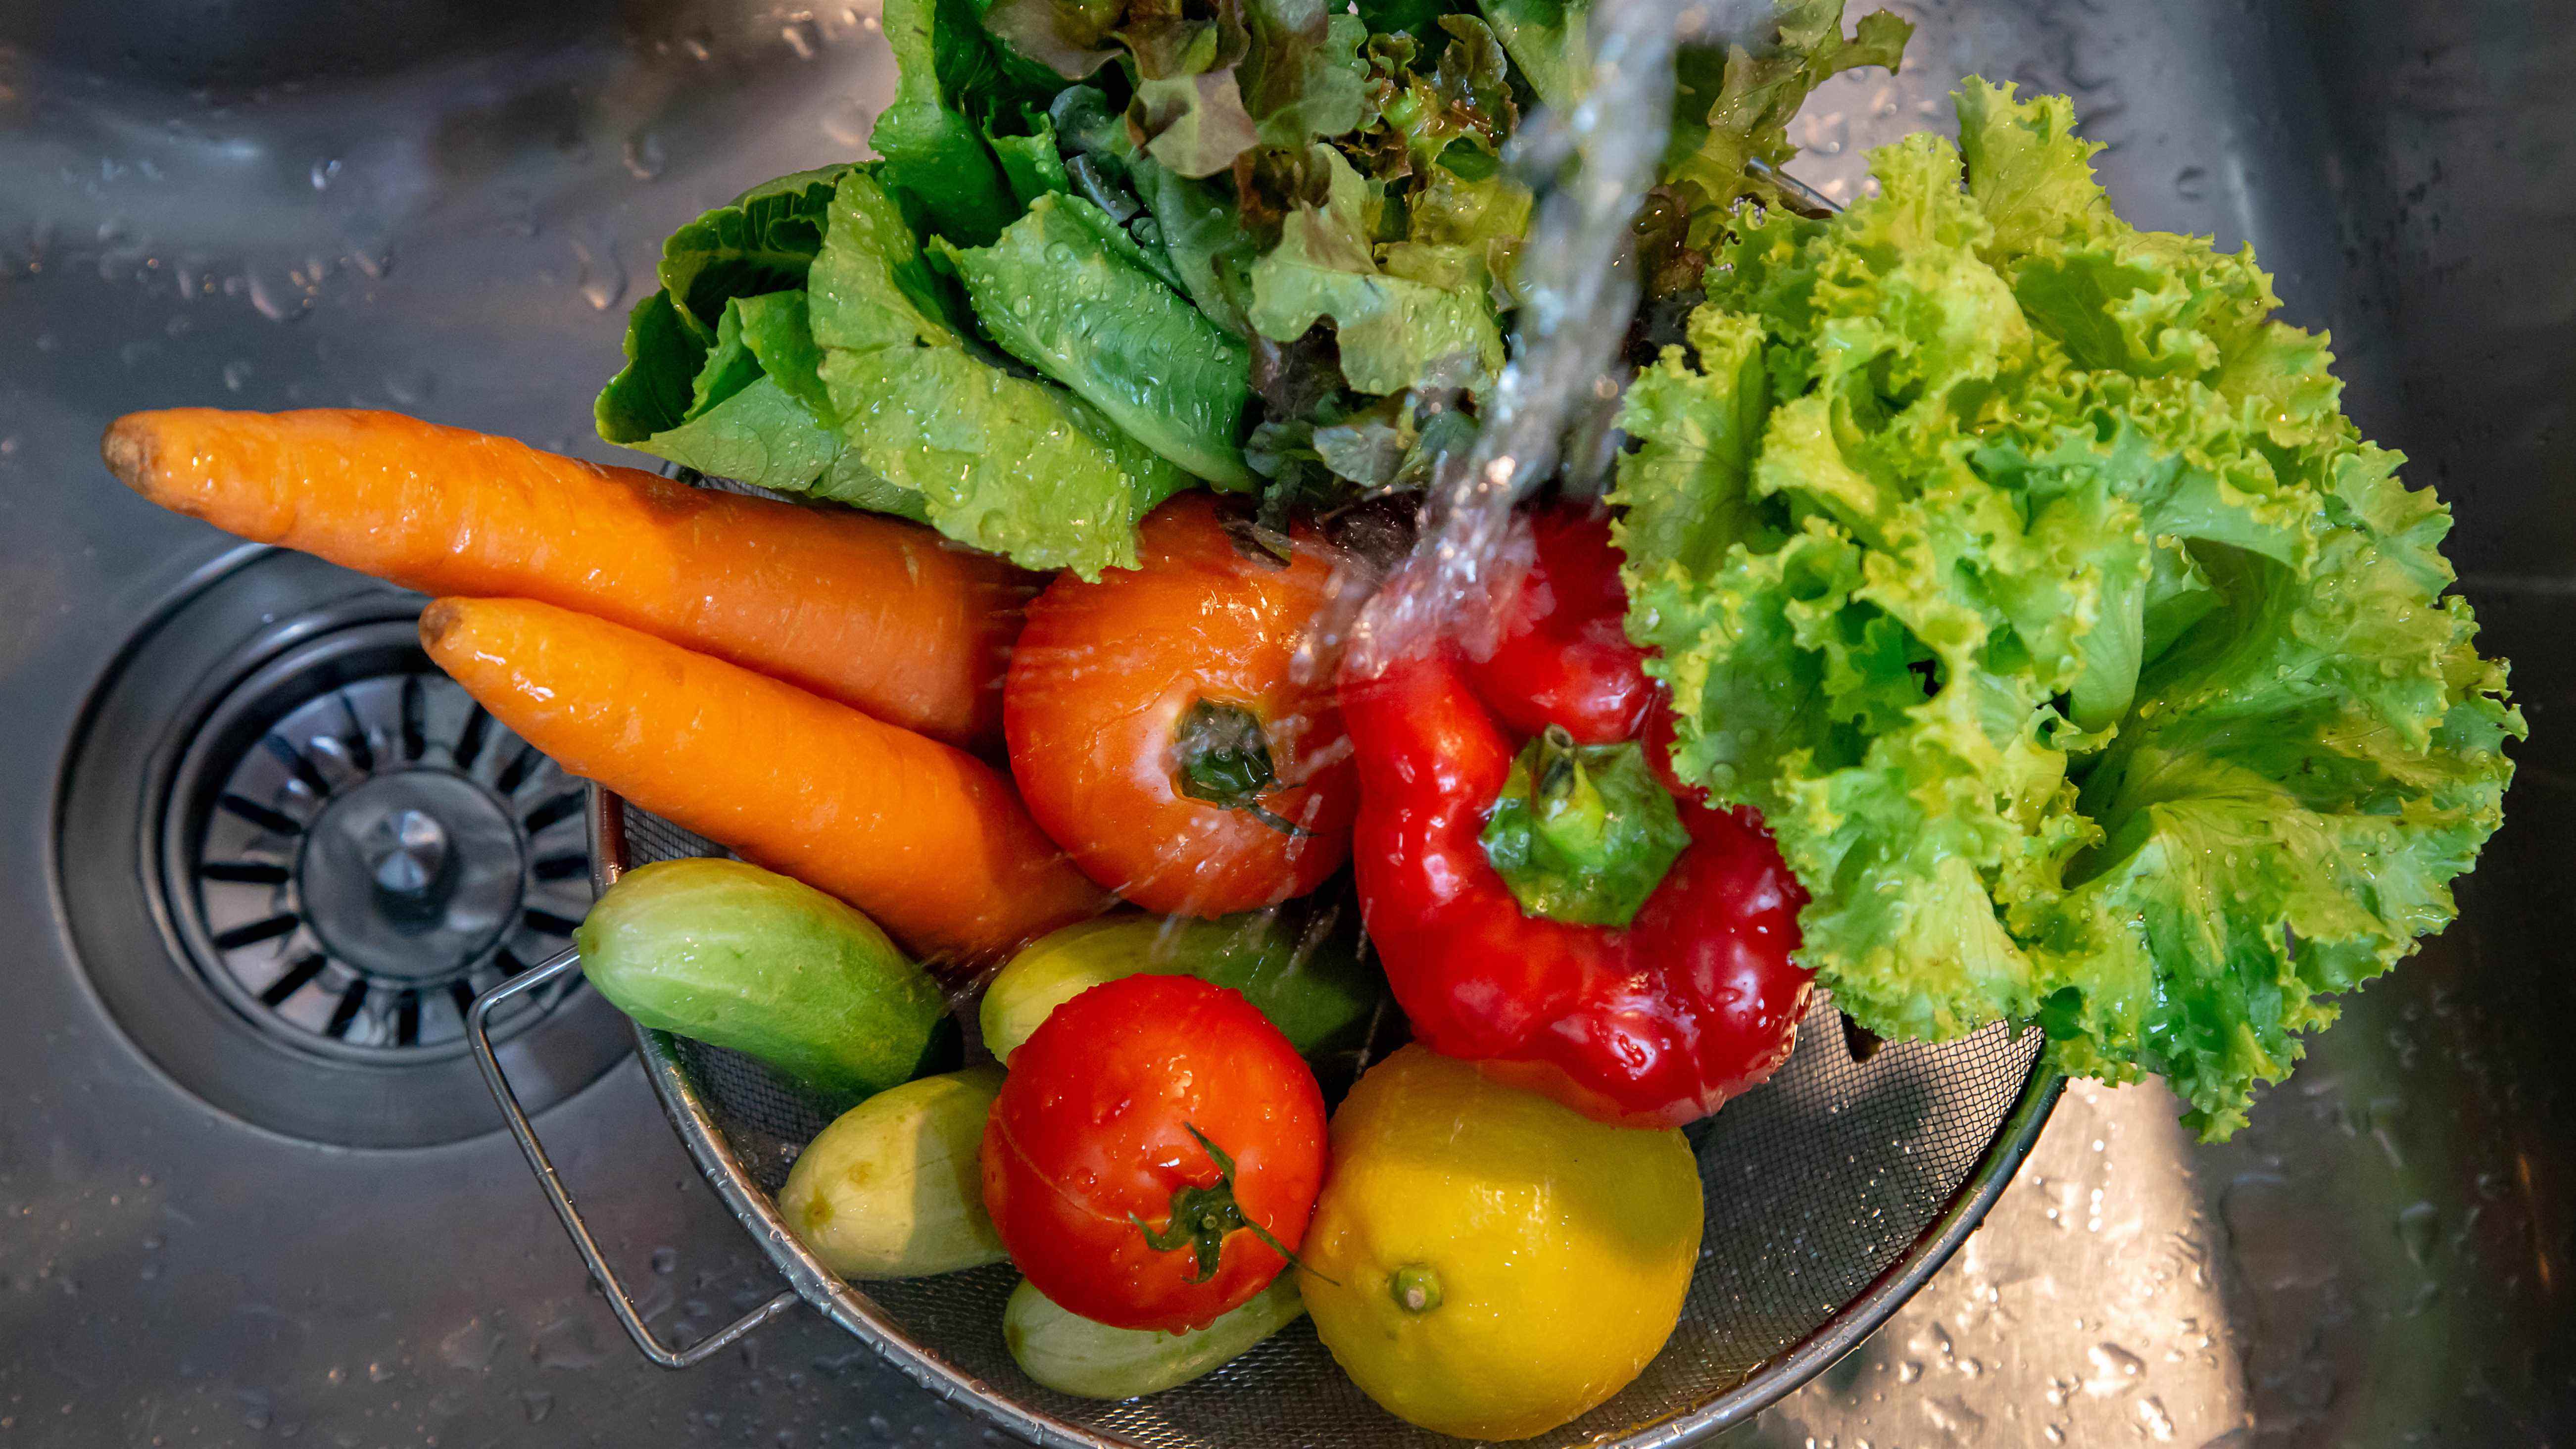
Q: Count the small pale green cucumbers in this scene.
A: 4